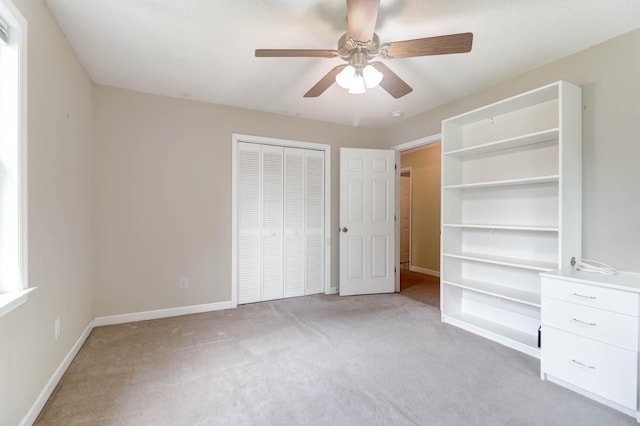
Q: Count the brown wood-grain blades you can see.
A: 5